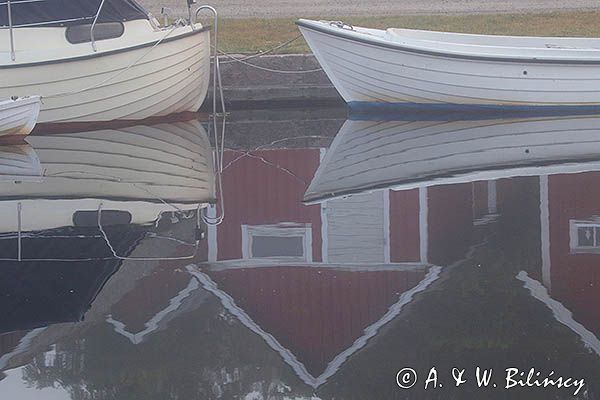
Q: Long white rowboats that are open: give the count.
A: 1